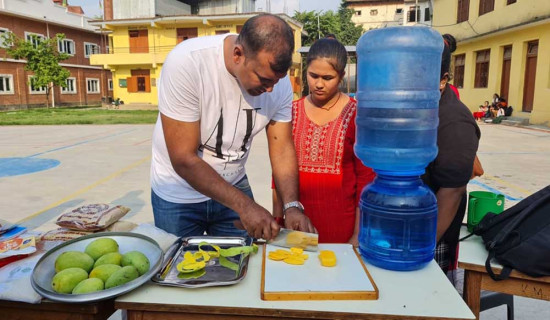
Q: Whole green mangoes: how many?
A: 8